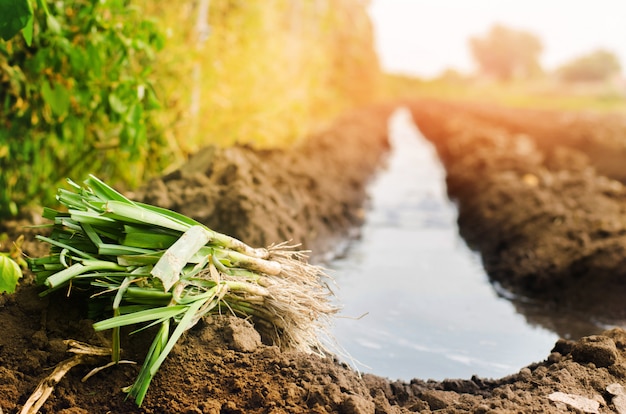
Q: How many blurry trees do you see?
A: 2